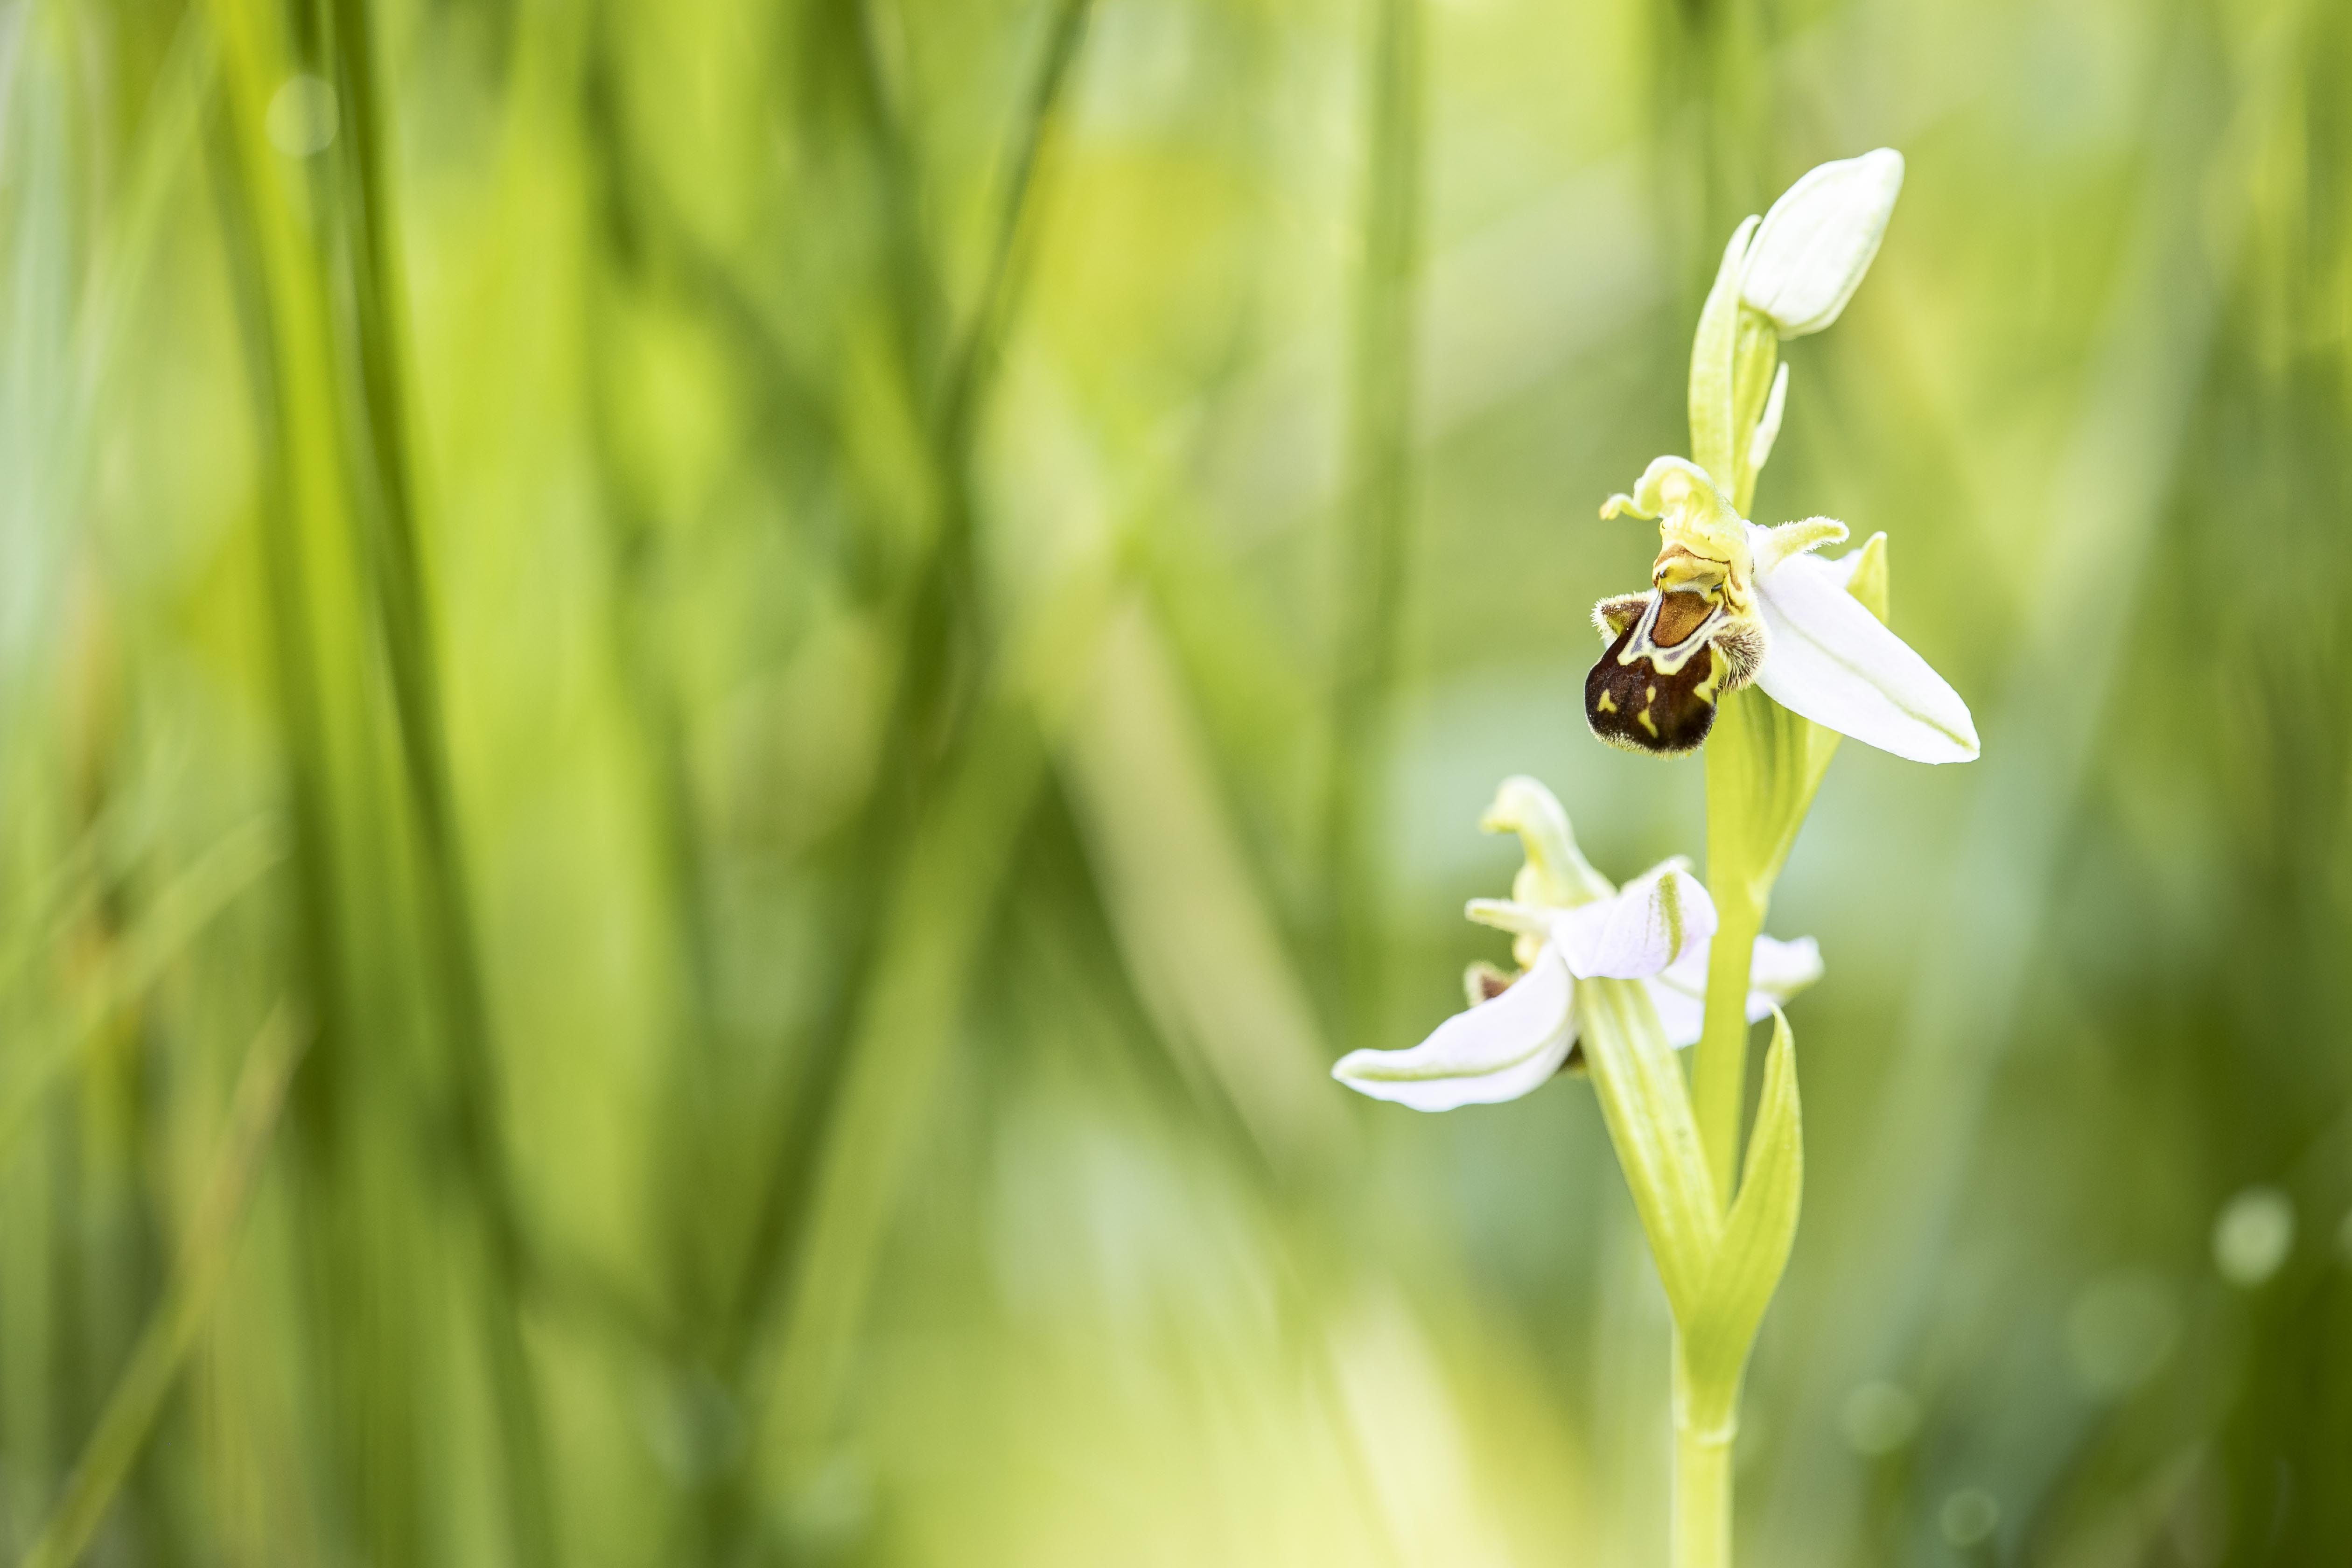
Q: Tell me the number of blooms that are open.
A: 2